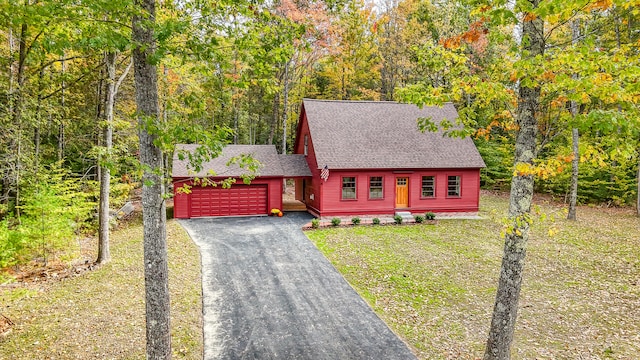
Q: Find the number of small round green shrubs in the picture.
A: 7